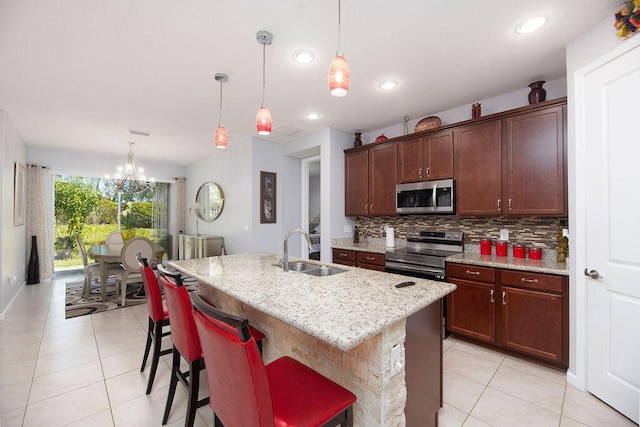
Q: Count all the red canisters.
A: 4